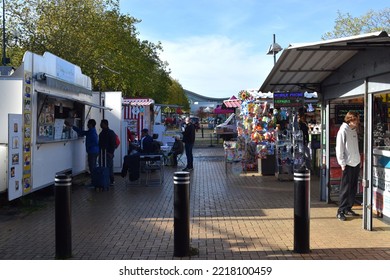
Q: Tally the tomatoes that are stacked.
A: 0